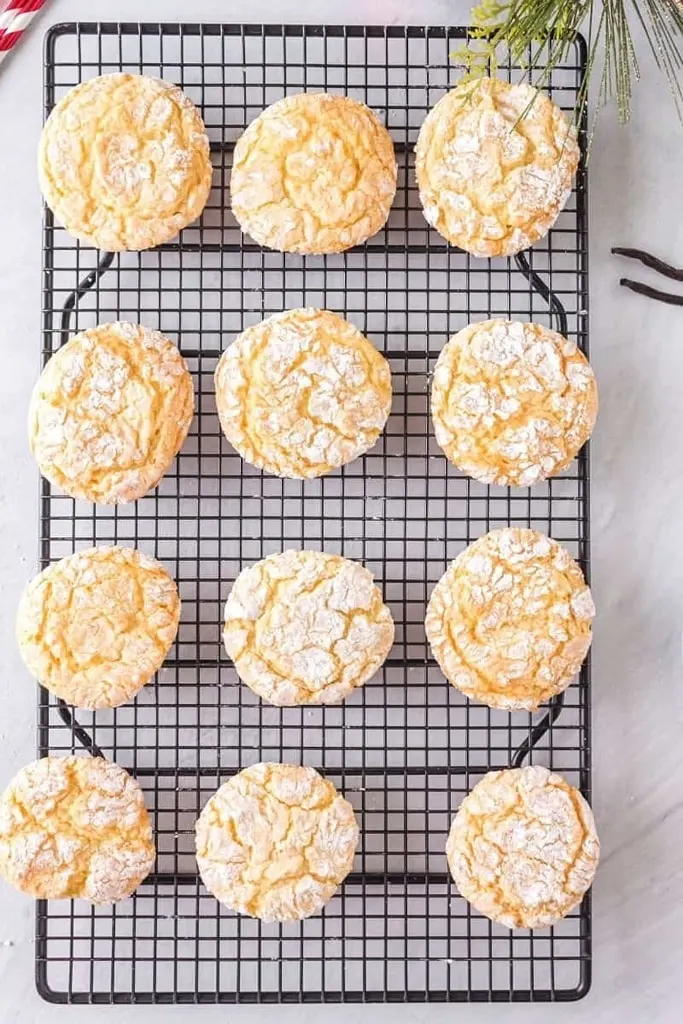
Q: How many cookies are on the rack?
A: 12